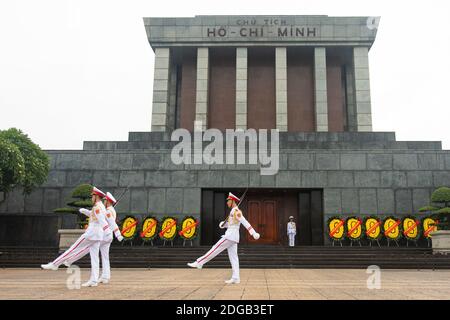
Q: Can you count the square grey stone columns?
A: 6